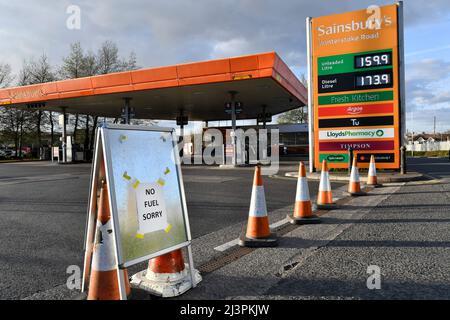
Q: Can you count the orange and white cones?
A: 7